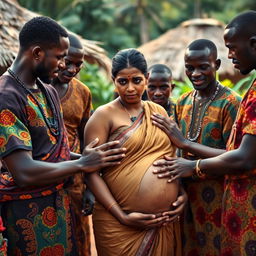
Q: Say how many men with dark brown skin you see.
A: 5